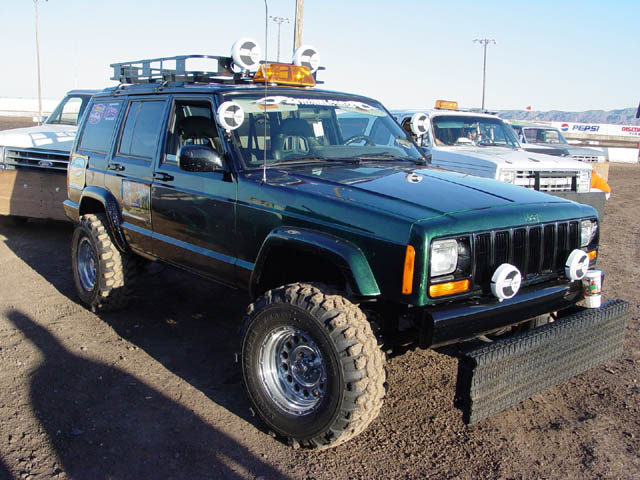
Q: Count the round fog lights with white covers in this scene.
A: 6